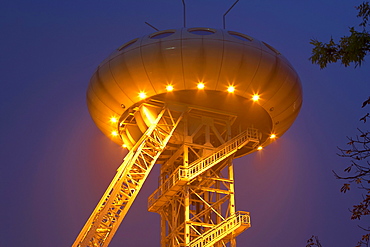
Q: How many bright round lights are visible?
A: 10